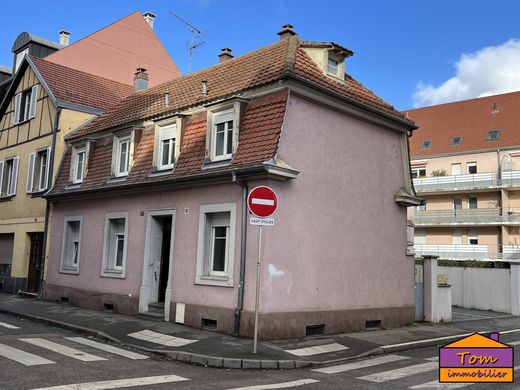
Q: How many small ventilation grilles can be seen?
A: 5